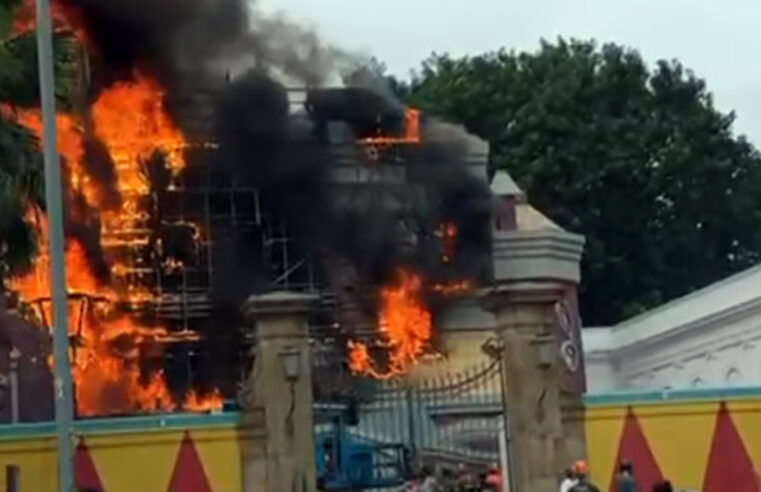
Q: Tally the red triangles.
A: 4